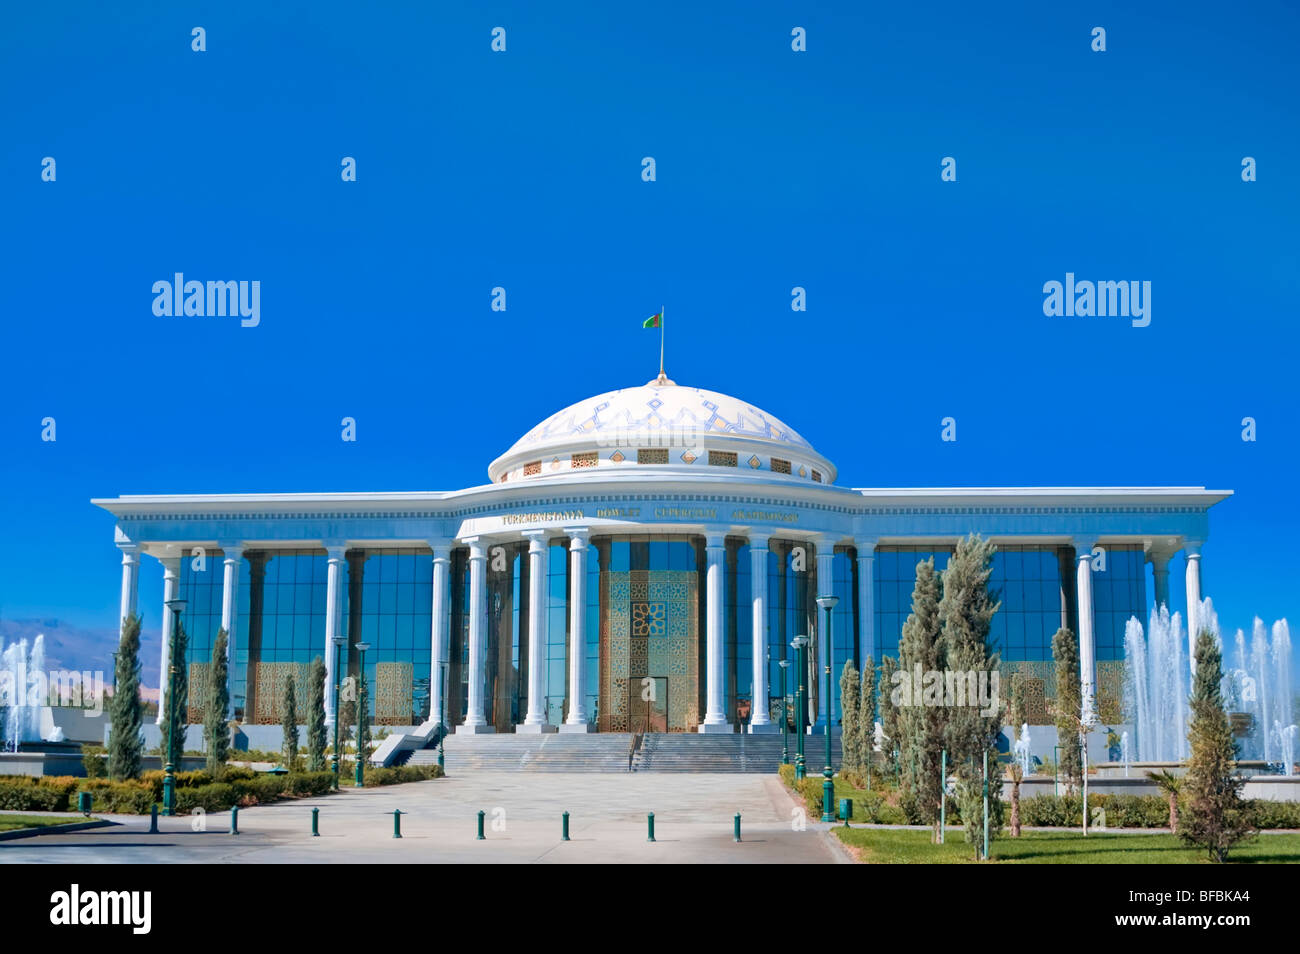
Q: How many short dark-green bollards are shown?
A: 8